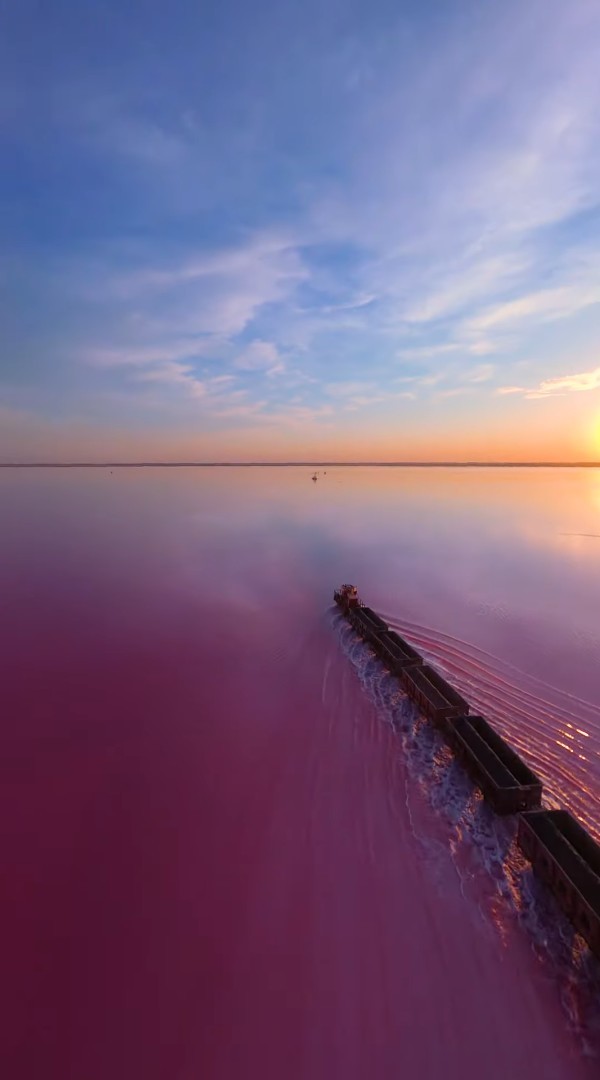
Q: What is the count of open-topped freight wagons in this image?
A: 5